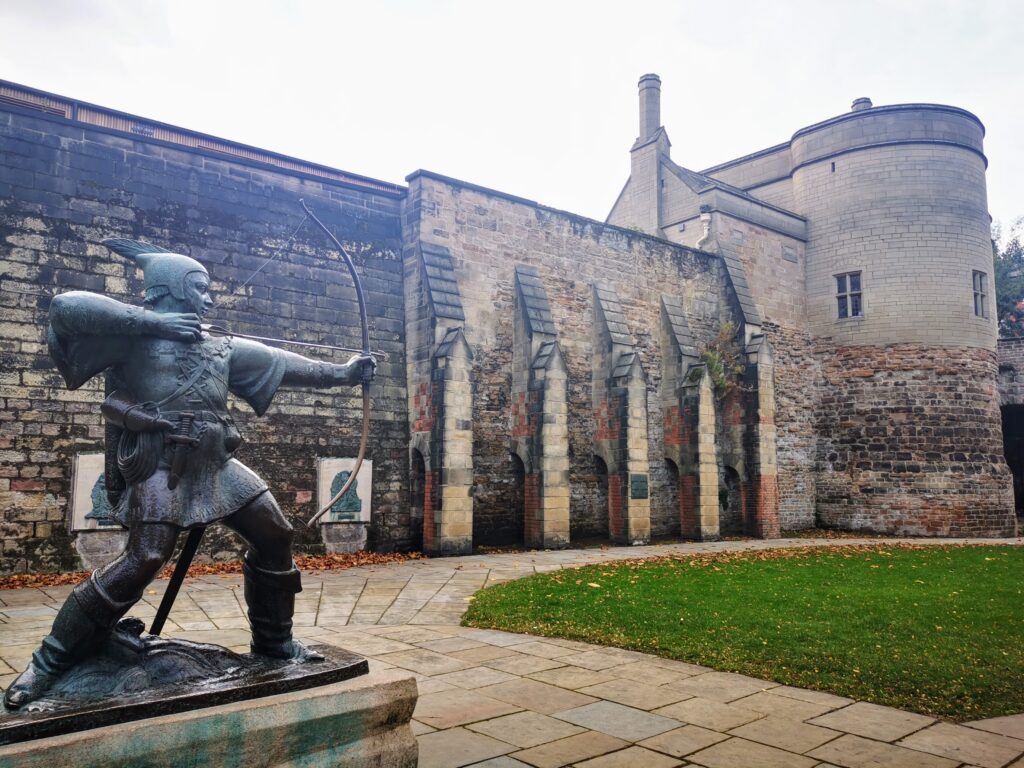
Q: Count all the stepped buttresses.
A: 5